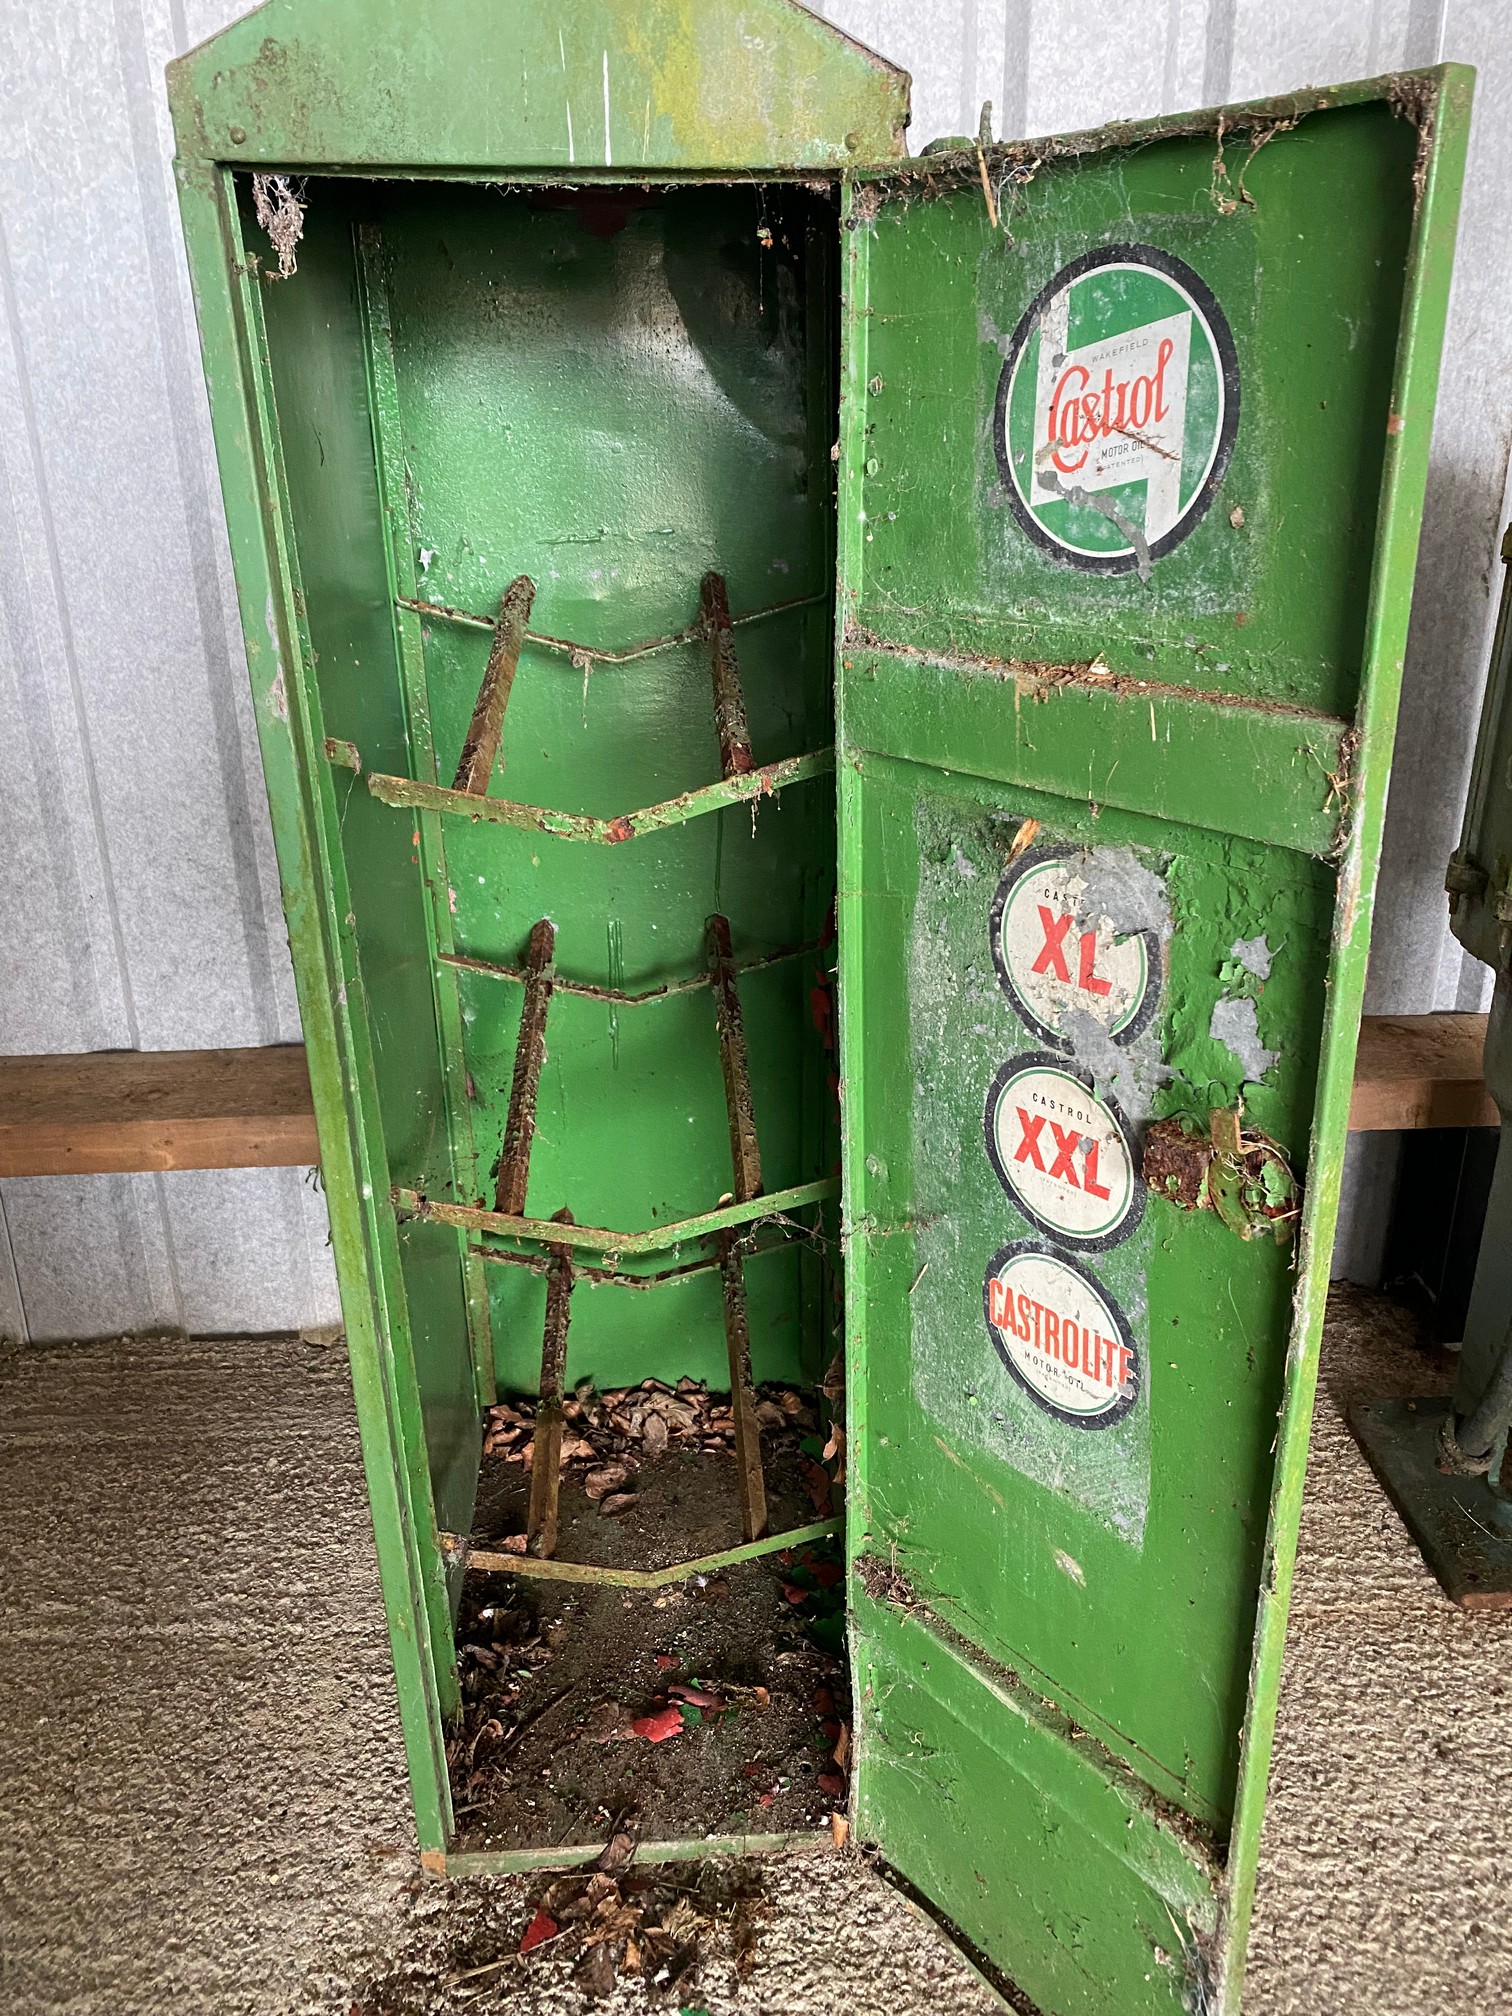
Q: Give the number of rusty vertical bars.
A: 6